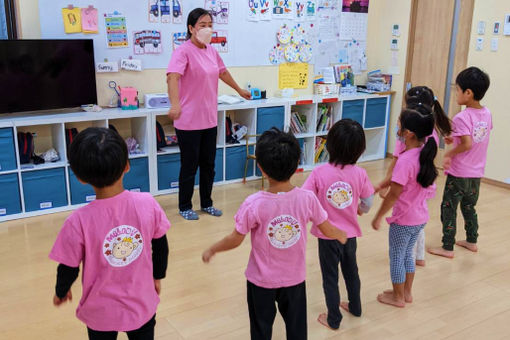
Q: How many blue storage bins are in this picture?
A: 12